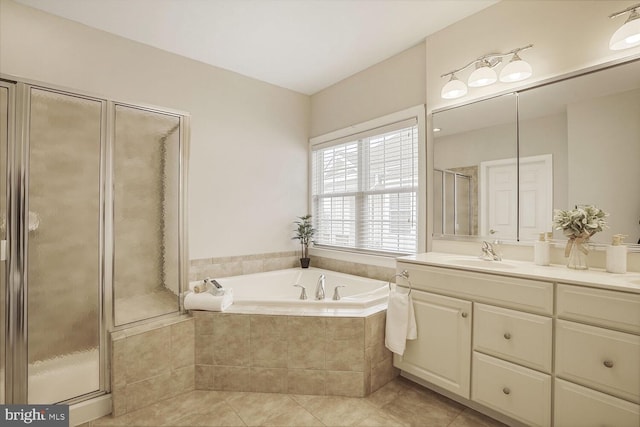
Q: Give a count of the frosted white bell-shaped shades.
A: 4